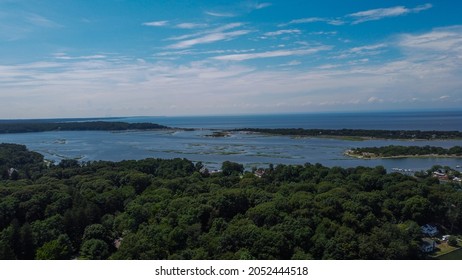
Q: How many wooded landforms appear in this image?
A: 4